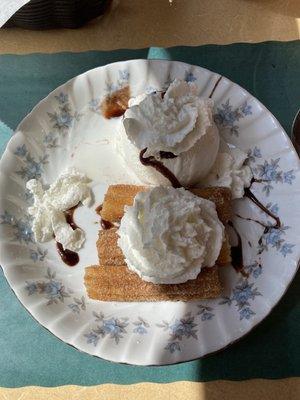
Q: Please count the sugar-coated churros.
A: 3